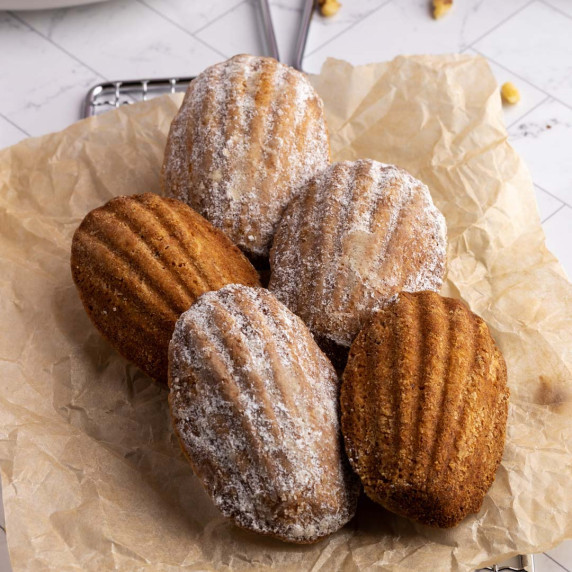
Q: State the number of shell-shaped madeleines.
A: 5